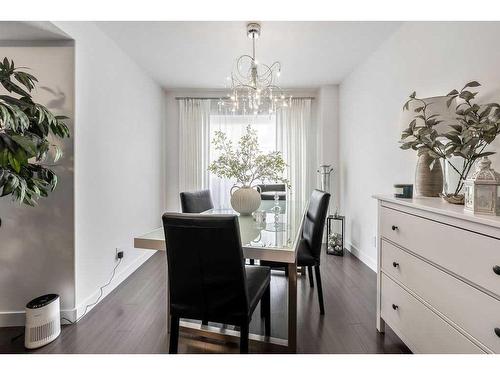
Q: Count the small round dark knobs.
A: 5